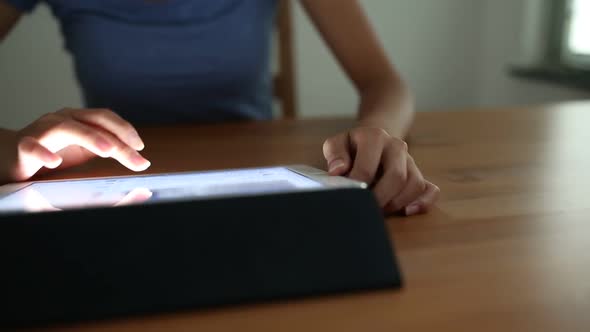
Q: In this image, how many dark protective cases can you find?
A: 1